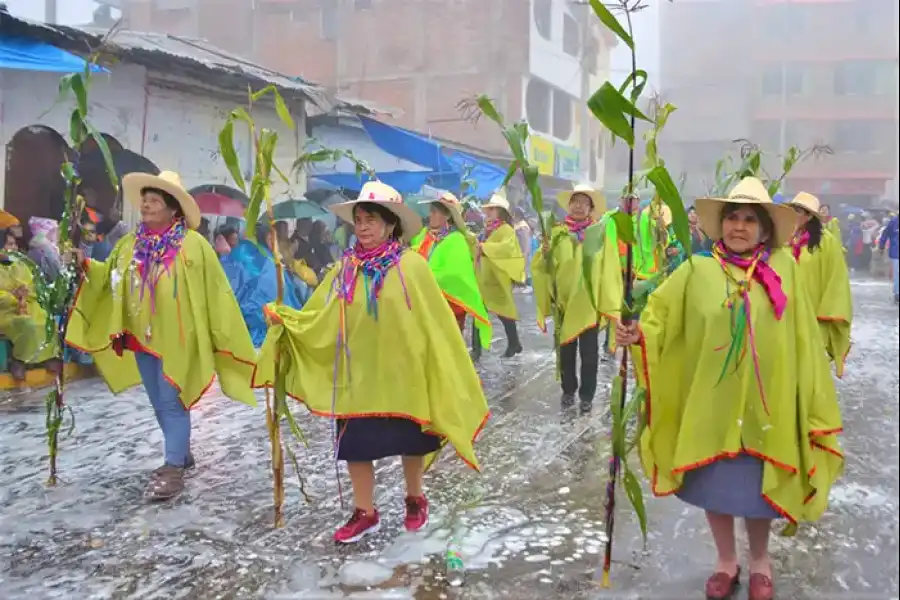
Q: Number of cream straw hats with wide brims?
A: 7